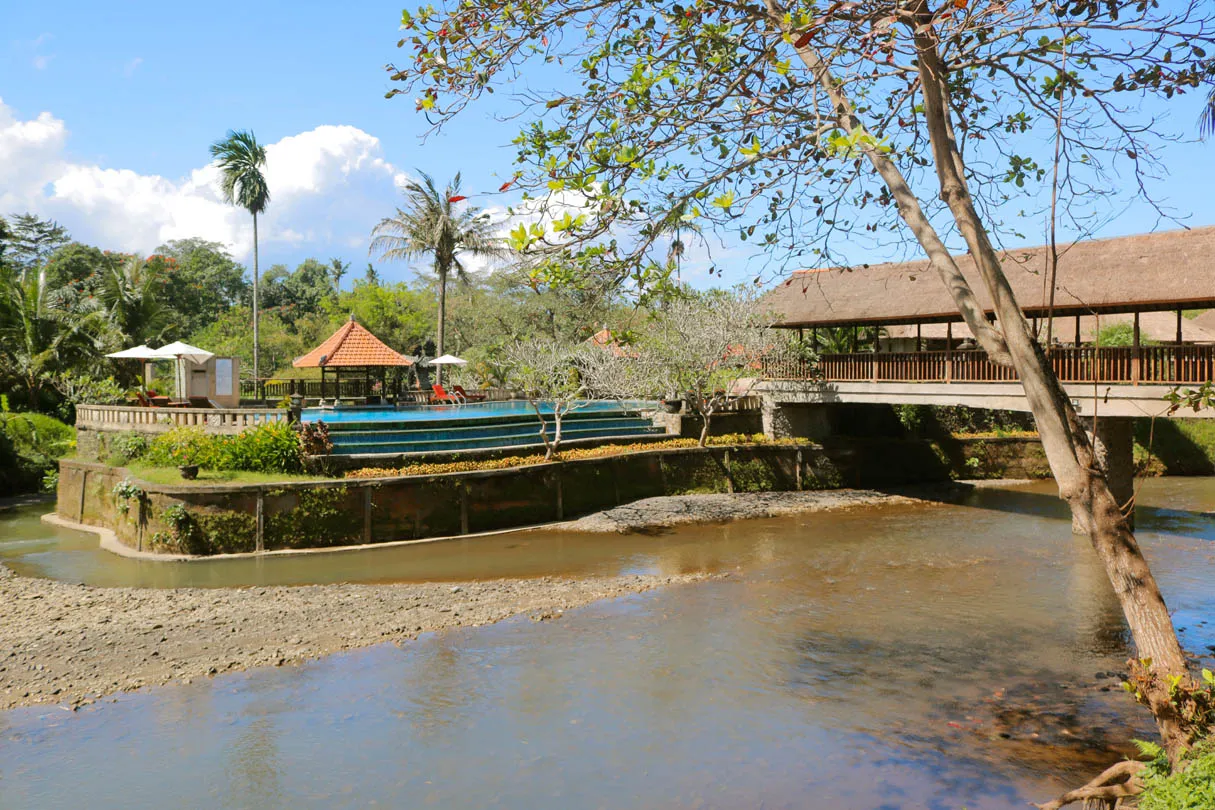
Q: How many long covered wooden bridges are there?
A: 1